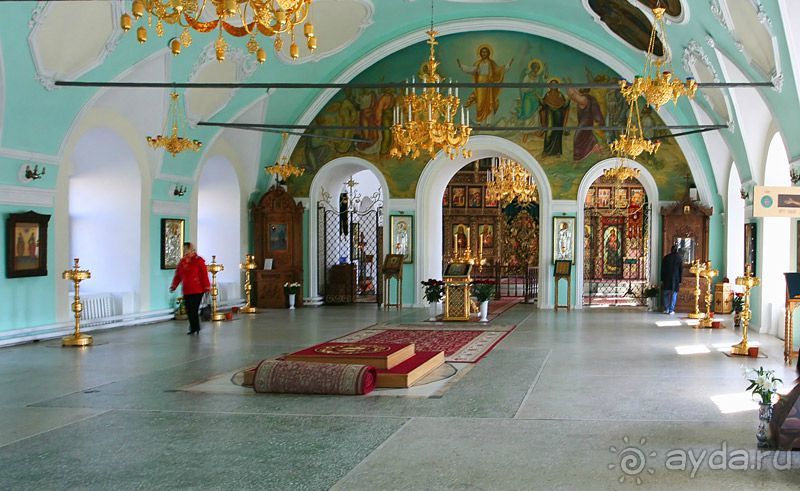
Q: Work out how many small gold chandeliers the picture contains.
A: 5